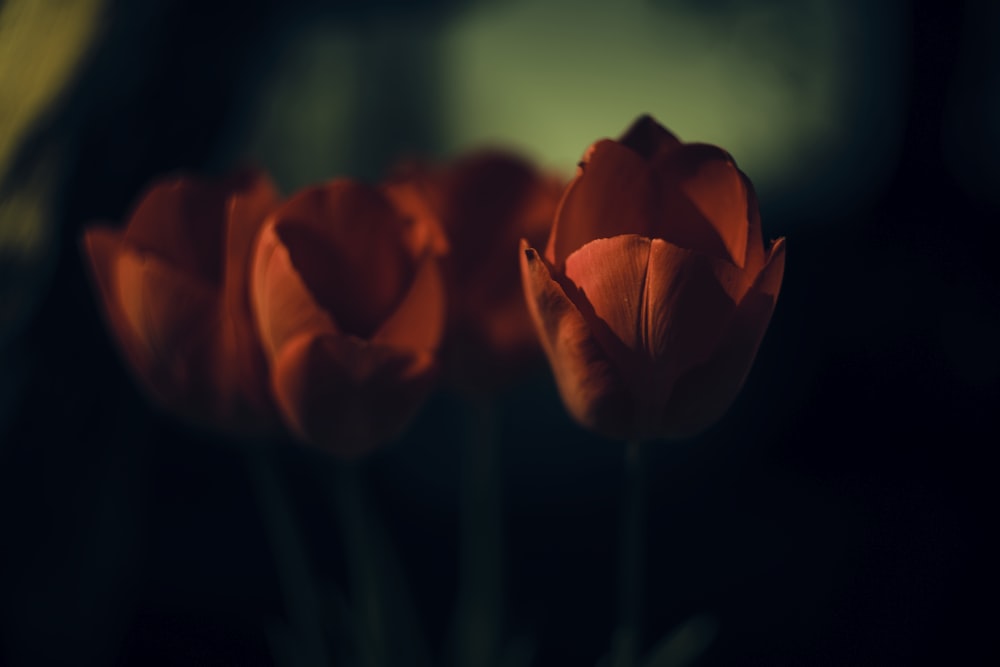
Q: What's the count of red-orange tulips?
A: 4